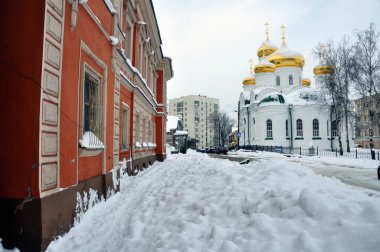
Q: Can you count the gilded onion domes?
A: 6